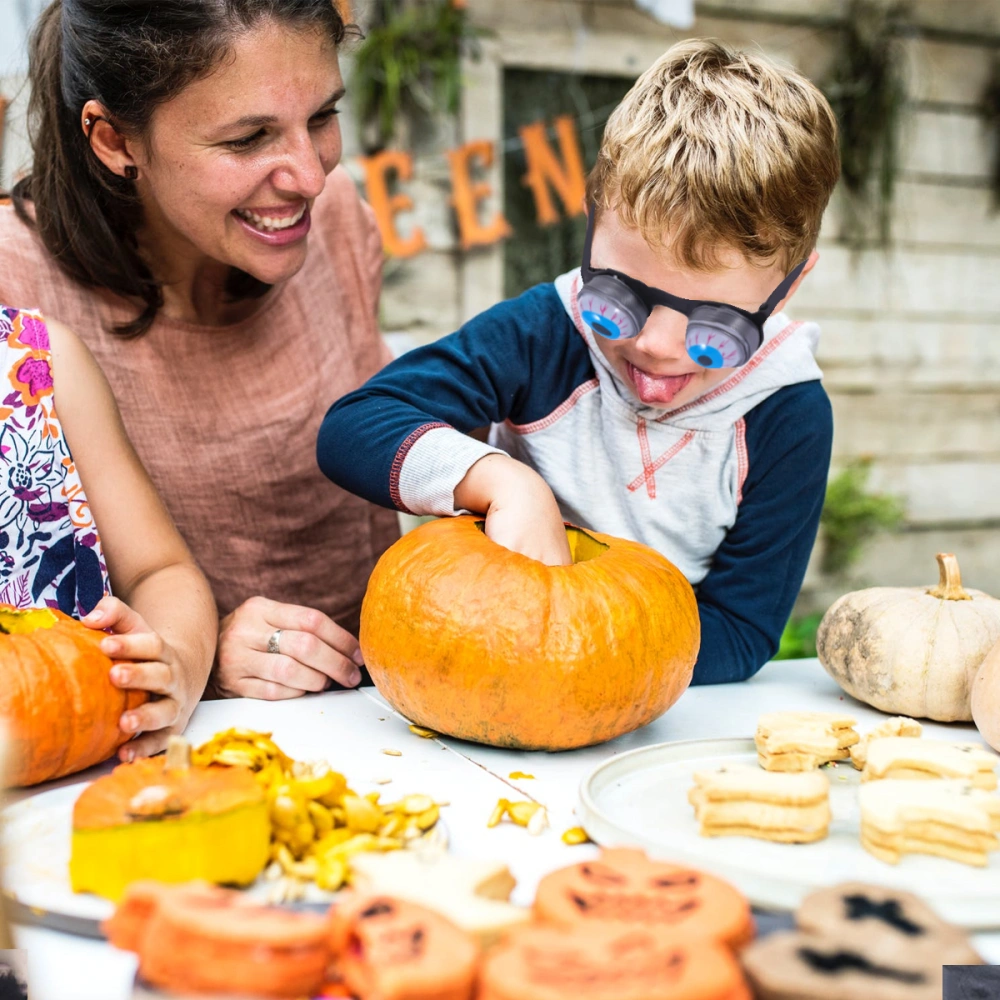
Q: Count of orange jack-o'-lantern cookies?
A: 4